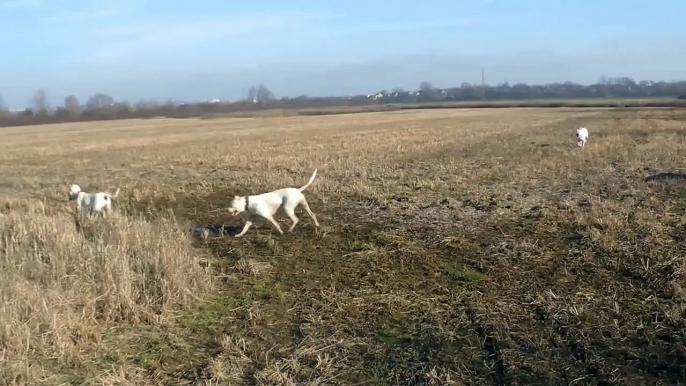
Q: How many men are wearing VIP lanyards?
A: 0